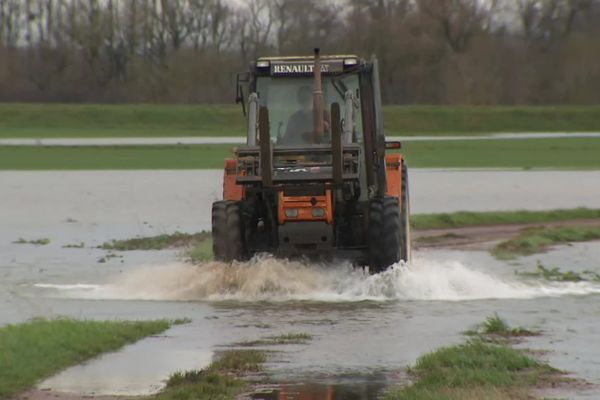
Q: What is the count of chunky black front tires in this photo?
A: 2